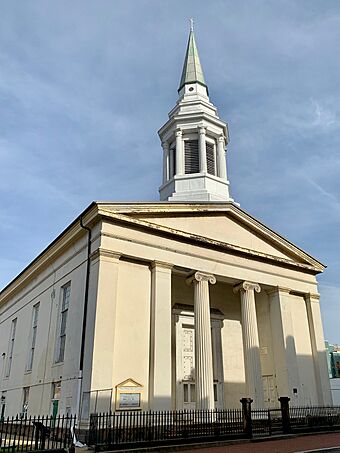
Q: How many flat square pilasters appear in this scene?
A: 4